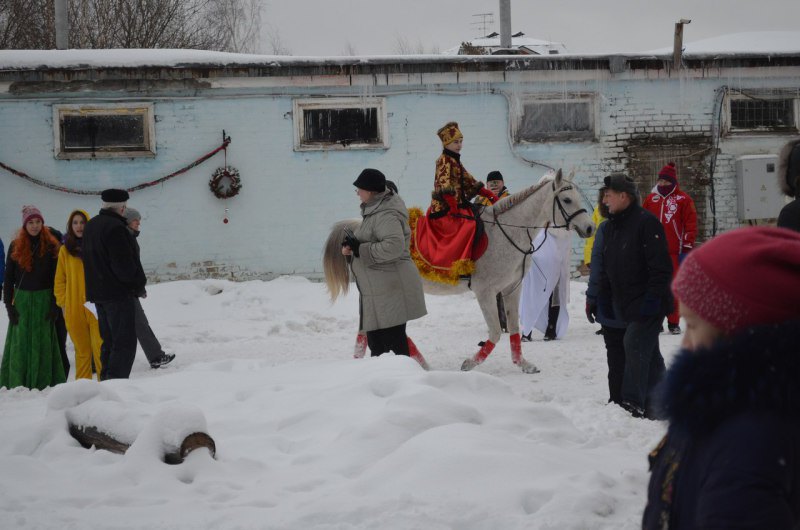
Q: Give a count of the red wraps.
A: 4